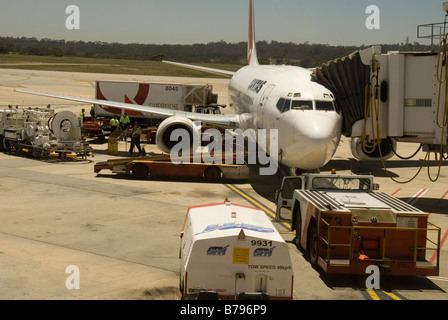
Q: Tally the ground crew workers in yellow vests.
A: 5